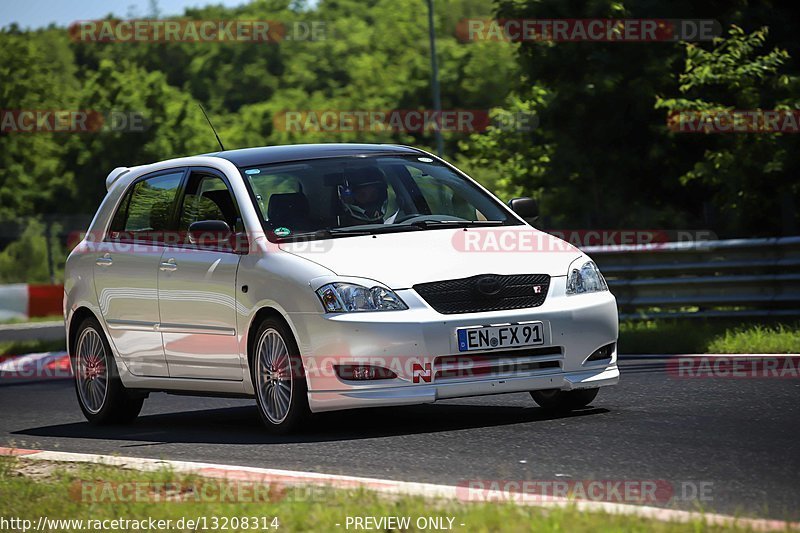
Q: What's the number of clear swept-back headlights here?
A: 2